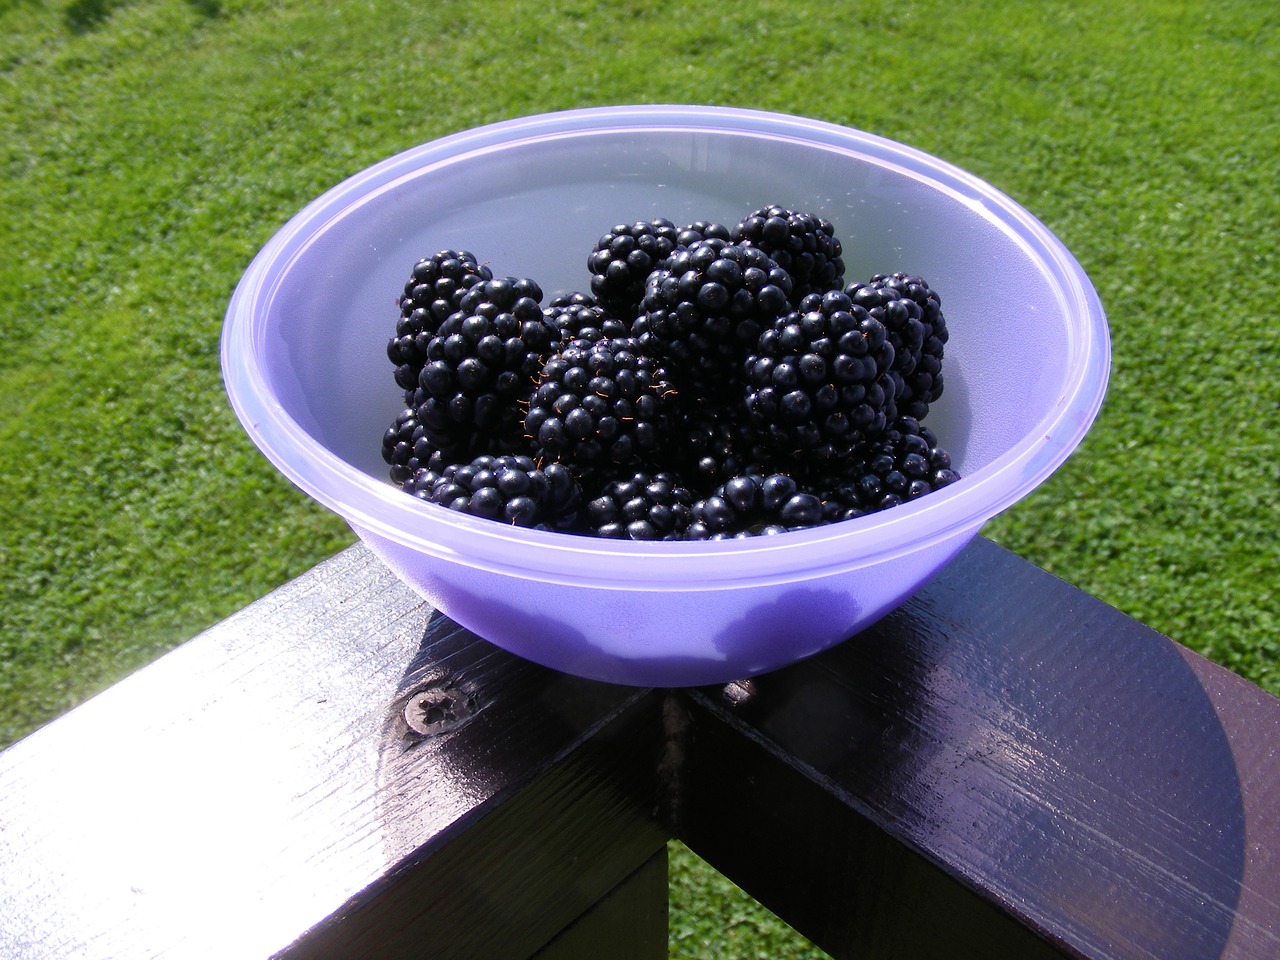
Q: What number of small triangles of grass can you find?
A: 1